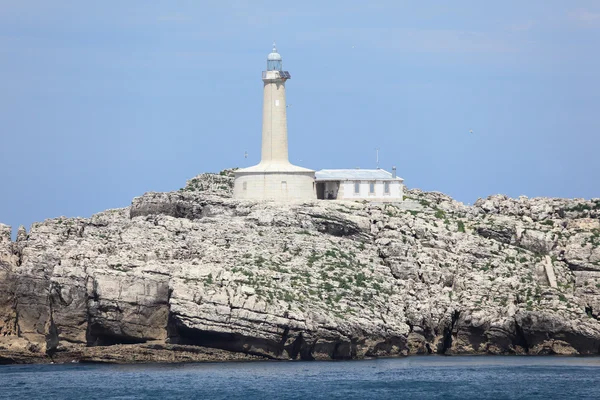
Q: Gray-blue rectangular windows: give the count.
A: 3